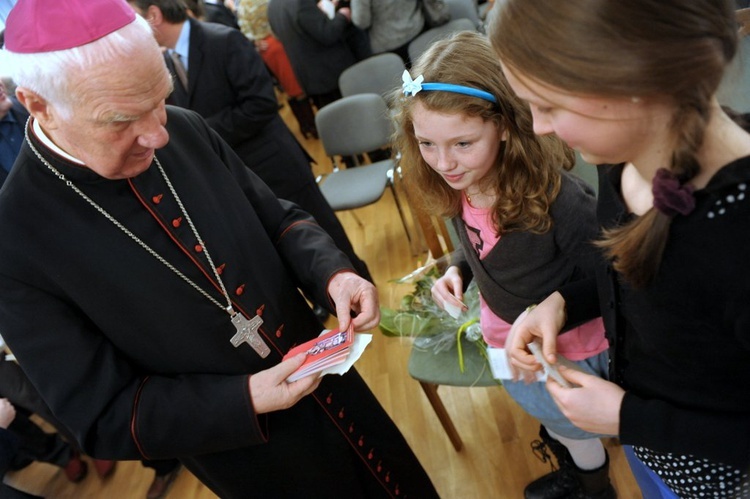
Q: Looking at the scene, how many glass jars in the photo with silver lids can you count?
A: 0